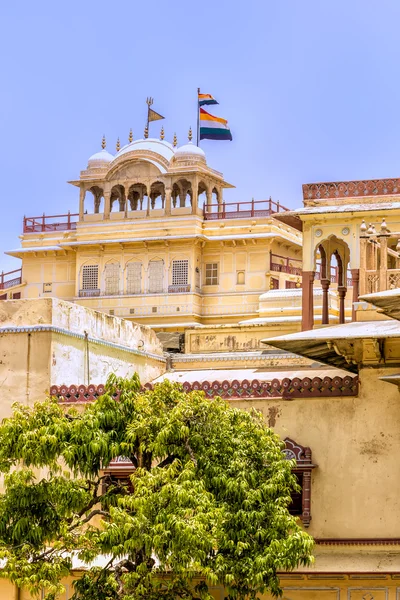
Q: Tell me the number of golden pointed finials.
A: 7